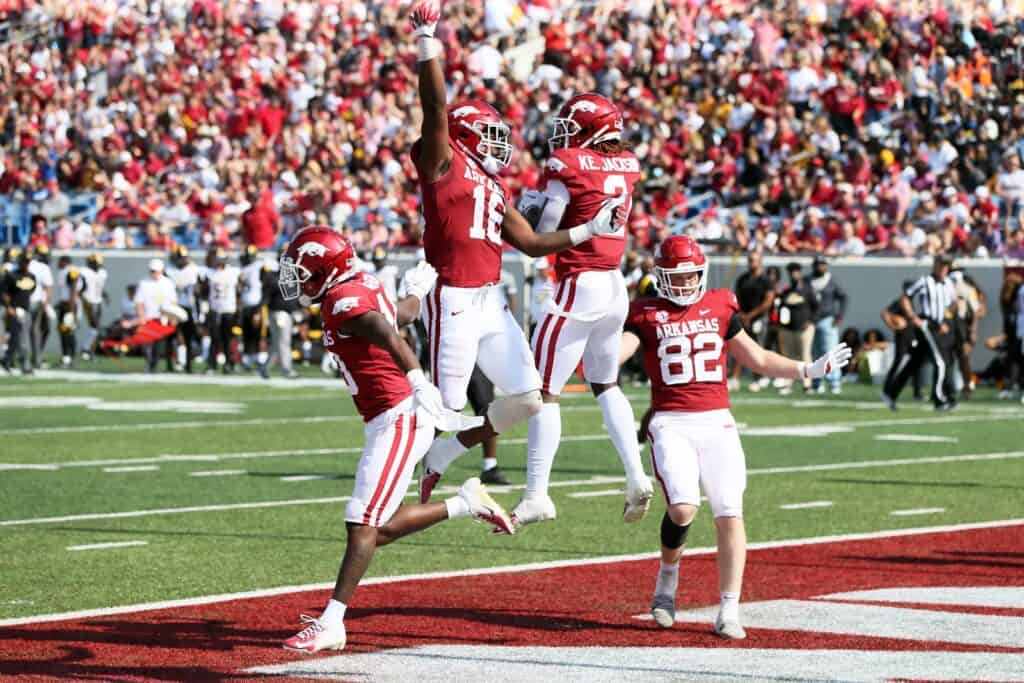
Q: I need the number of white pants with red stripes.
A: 4